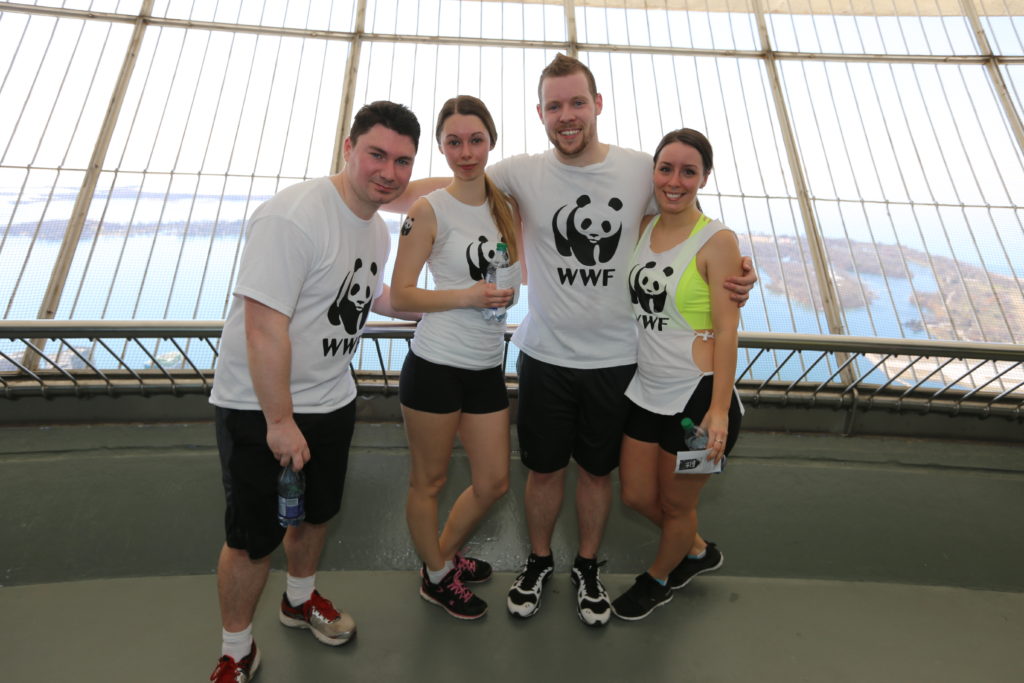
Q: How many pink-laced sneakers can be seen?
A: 2